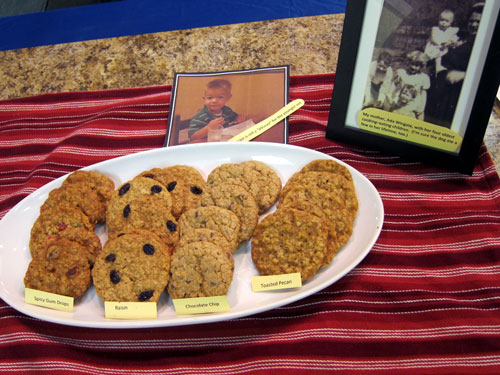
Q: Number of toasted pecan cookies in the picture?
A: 5